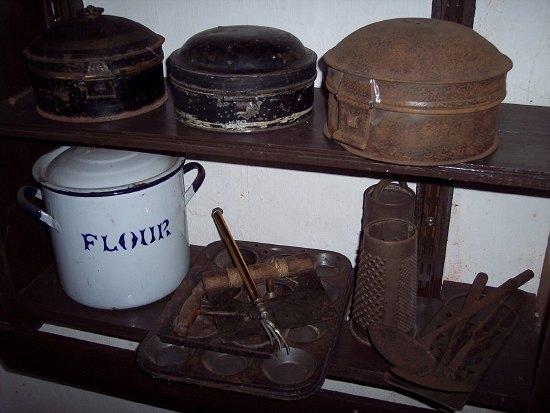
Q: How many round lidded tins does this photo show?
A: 3